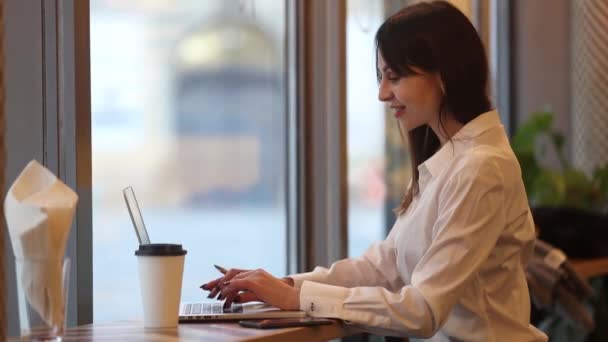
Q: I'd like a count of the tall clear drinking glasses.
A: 1